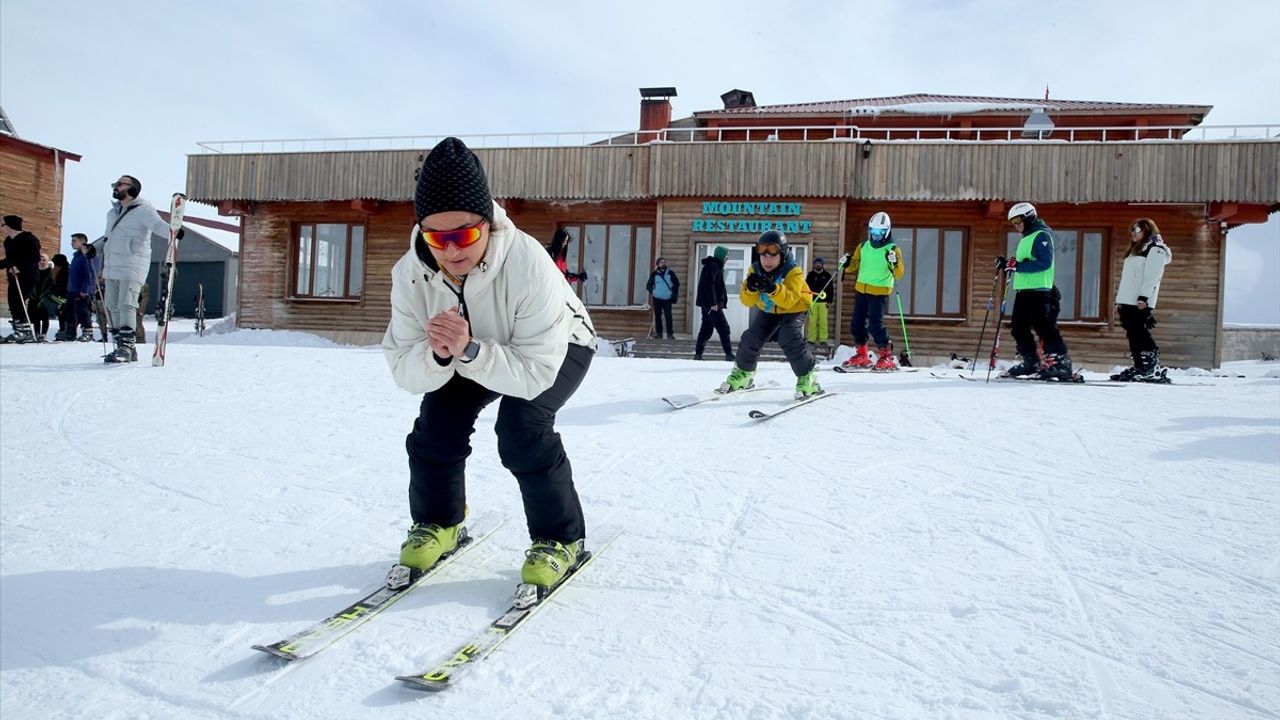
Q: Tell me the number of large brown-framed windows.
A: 4